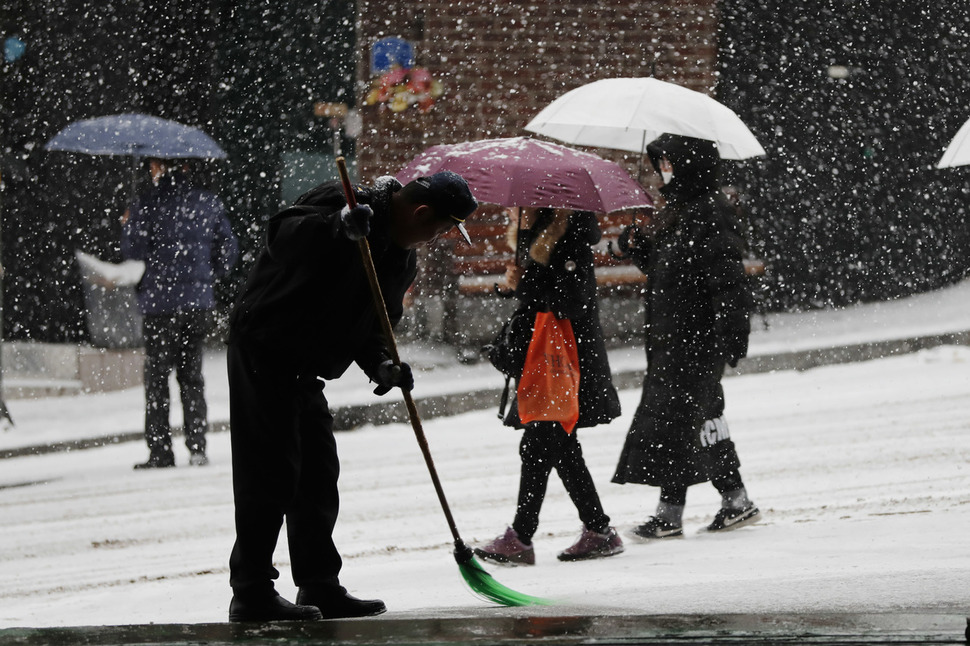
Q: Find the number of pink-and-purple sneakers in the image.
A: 2